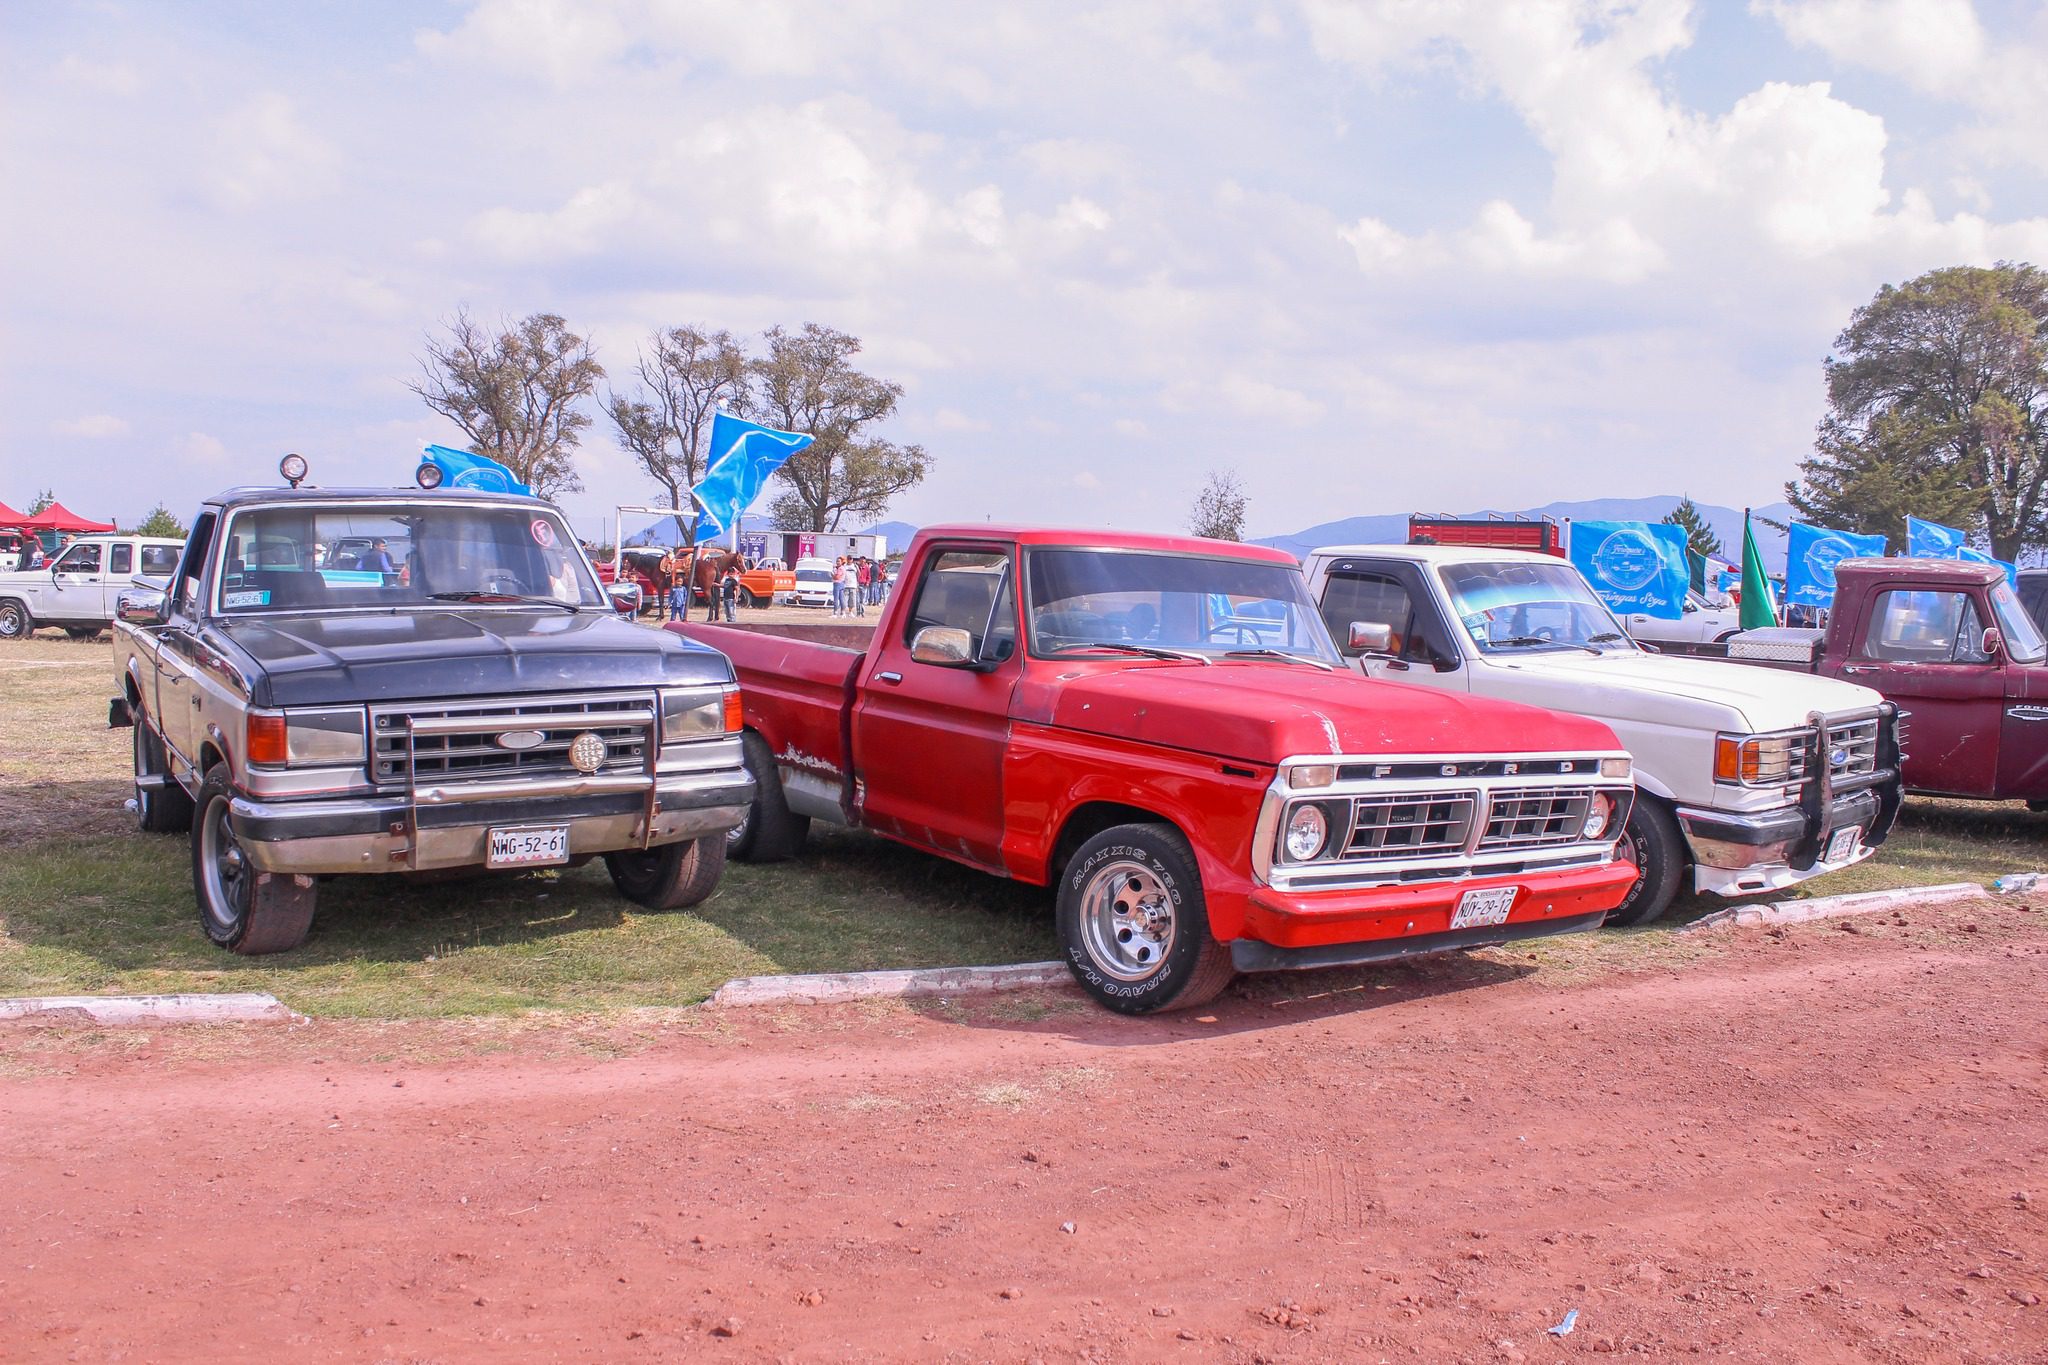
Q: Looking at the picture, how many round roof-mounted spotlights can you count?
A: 2